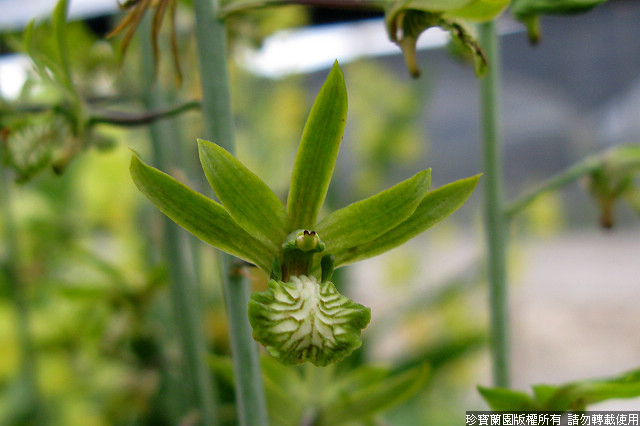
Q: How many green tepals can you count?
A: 5